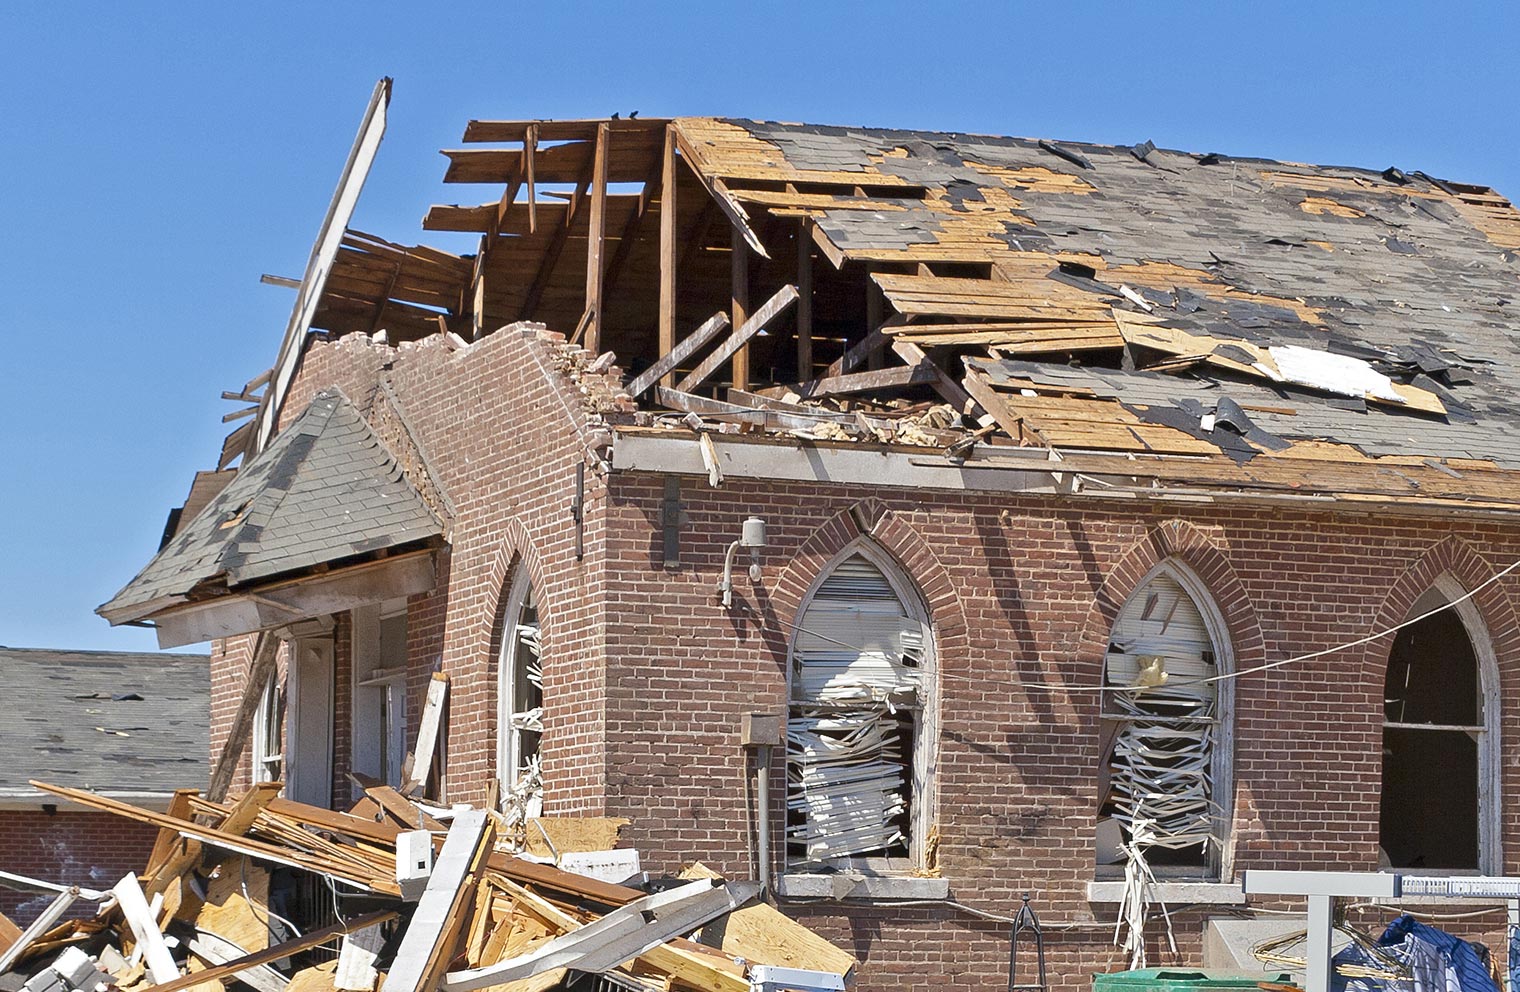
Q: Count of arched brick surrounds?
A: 5